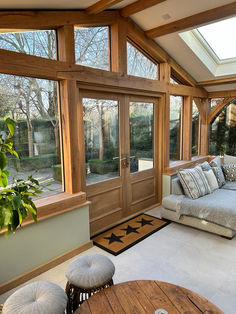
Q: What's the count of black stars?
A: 3